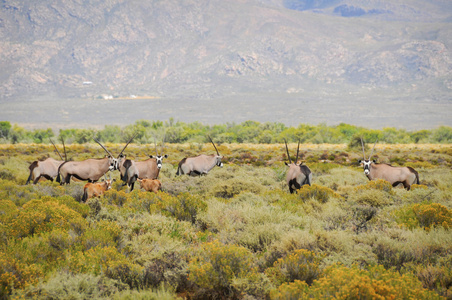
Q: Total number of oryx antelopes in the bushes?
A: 9